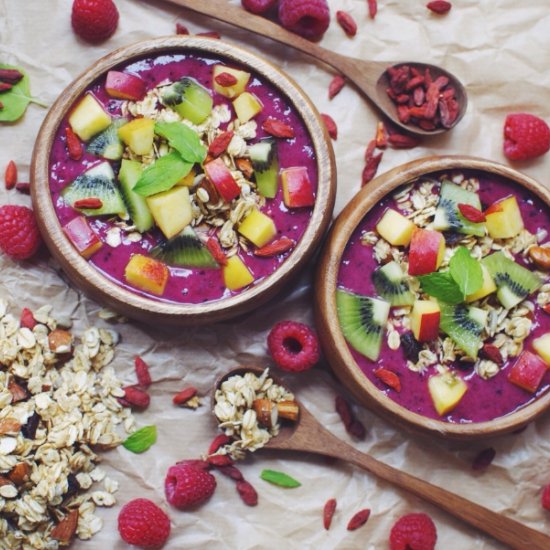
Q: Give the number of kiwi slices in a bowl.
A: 11